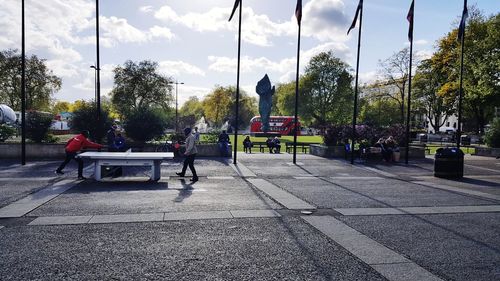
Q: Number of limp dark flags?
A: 5